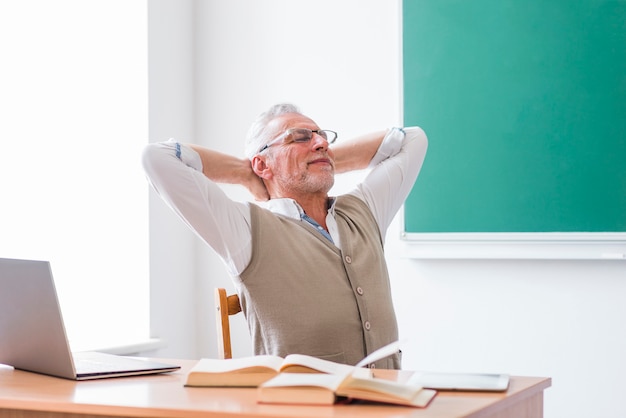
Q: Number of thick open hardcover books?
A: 2